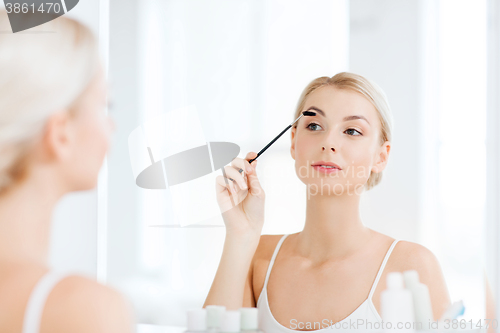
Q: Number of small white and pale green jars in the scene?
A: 4